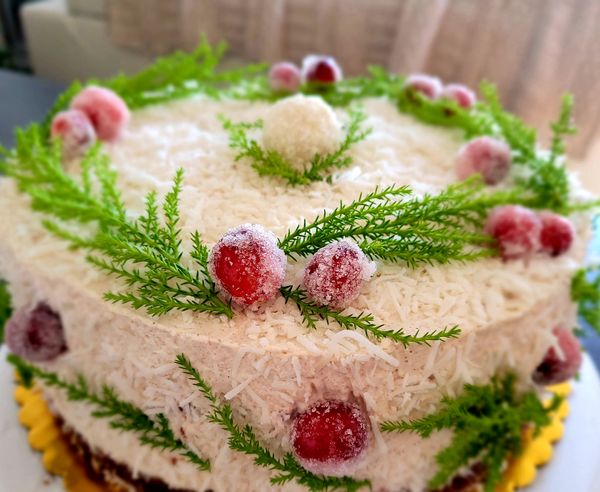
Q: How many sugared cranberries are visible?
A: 14